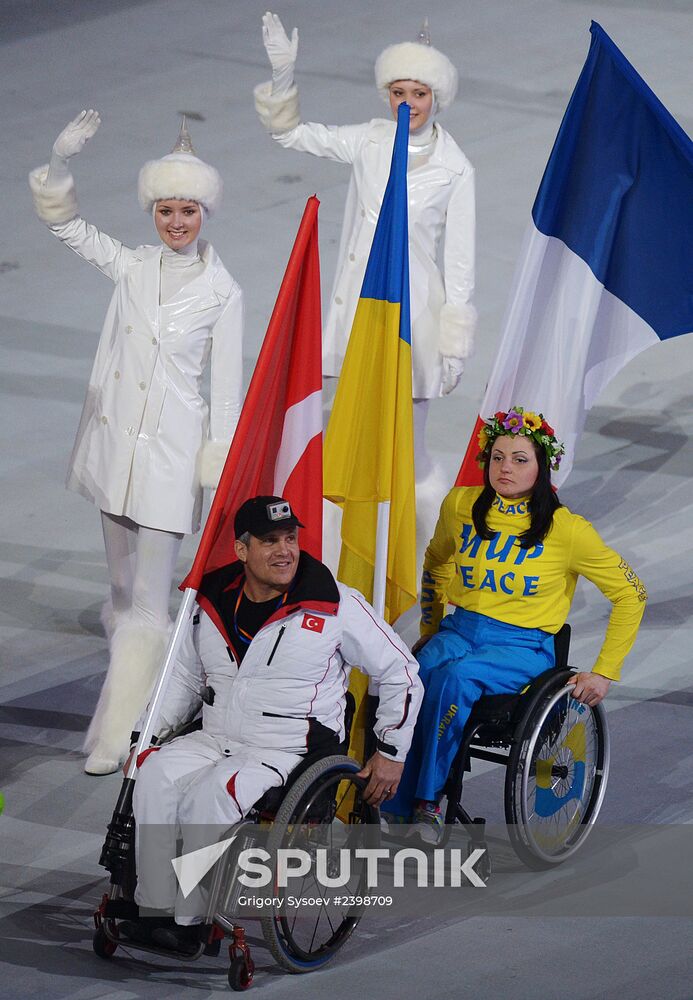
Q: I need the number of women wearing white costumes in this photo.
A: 2